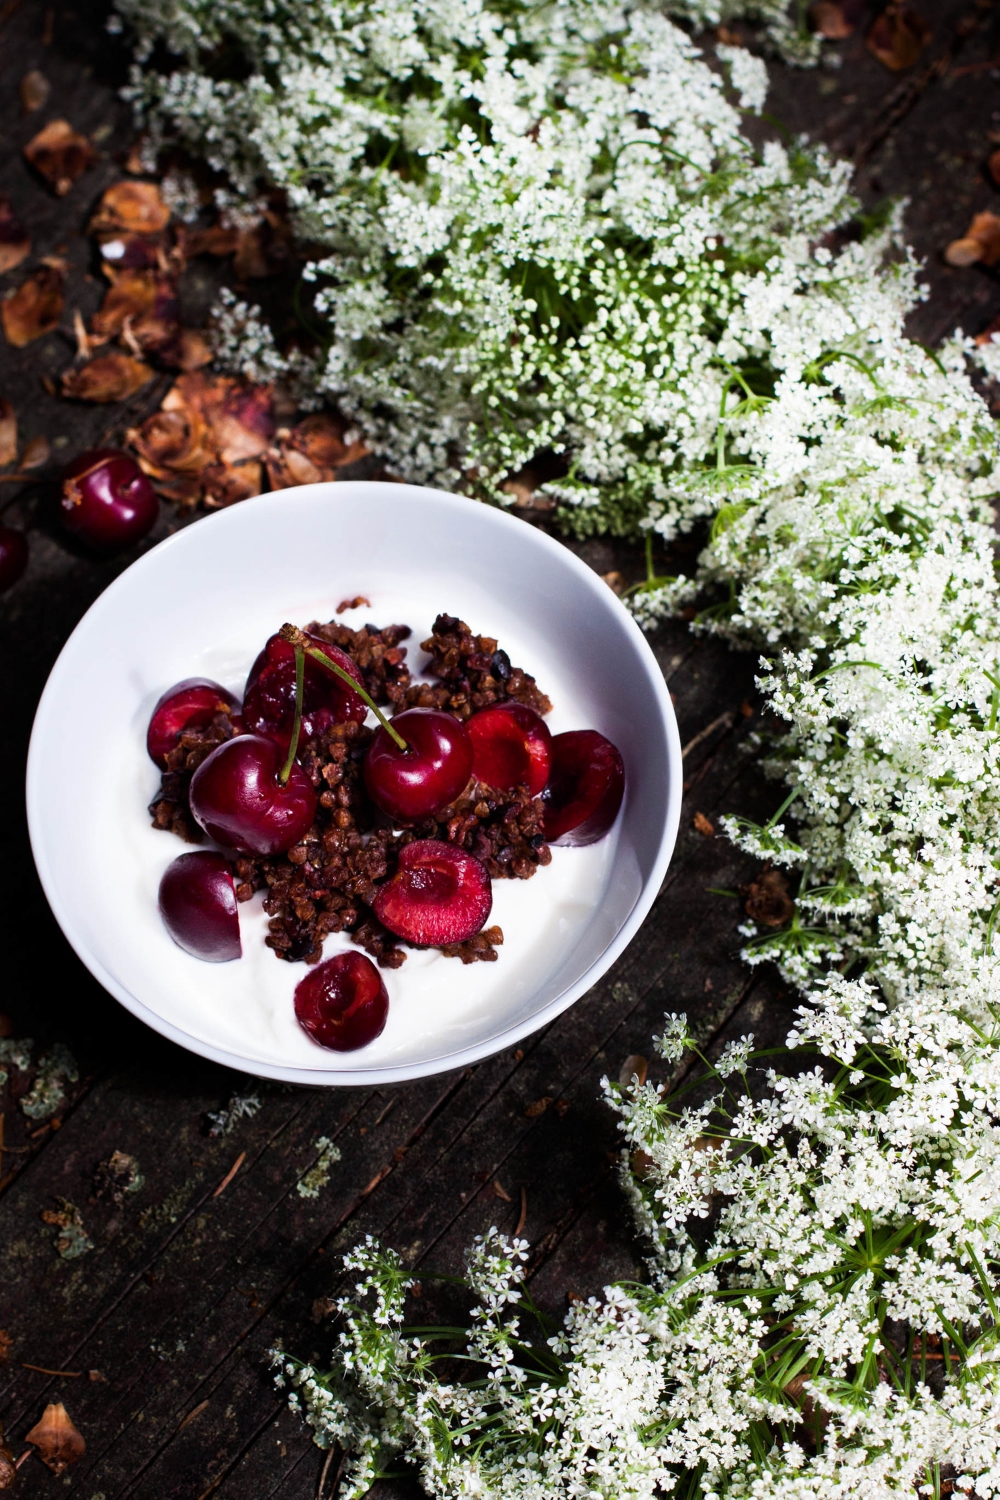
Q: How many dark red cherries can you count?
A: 11